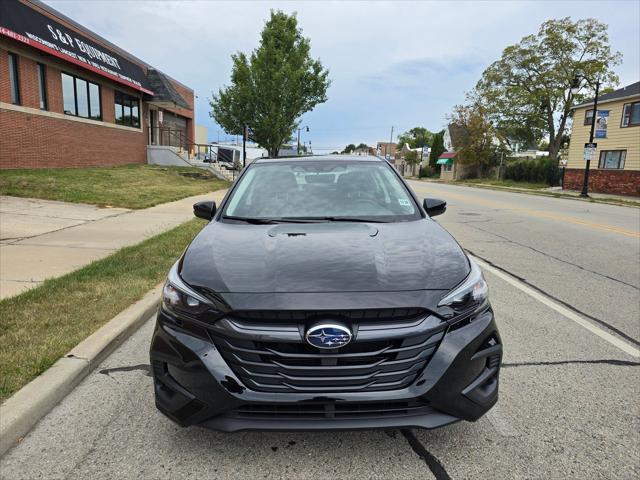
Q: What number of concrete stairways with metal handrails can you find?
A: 1